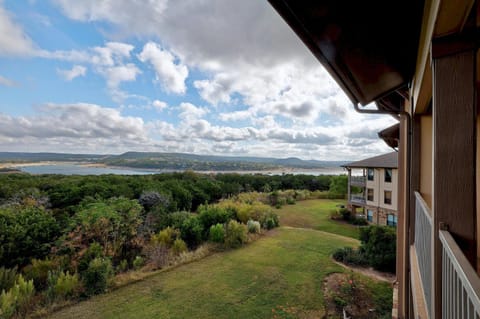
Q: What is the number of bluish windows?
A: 2